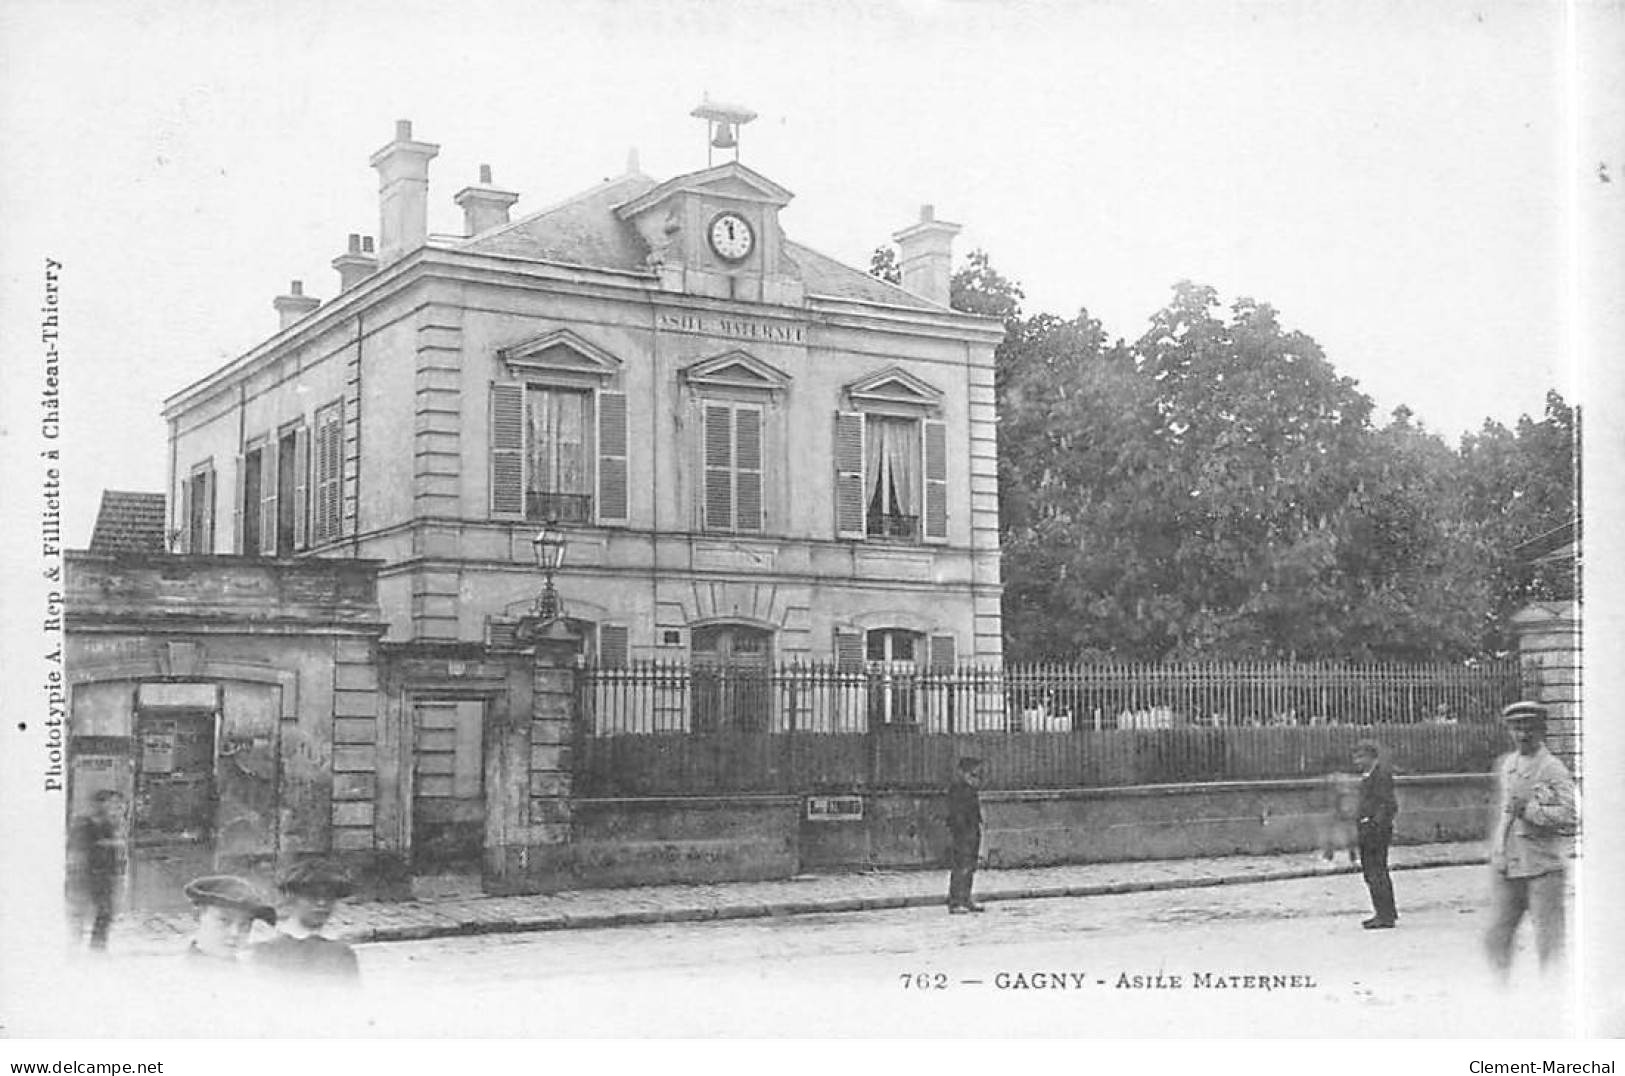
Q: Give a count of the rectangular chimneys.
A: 5